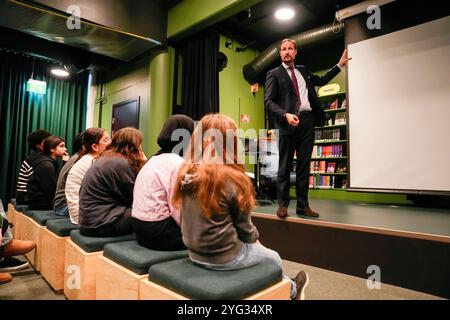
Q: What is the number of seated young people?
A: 7